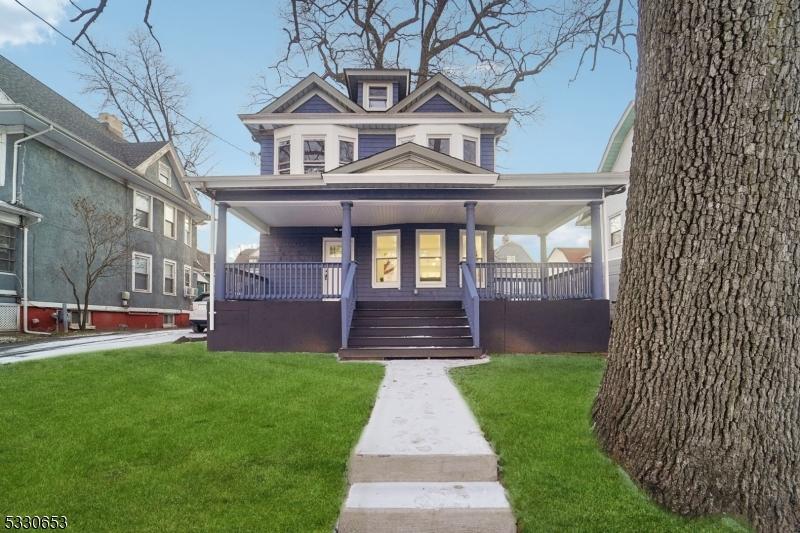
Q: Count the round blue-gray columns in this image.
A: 4